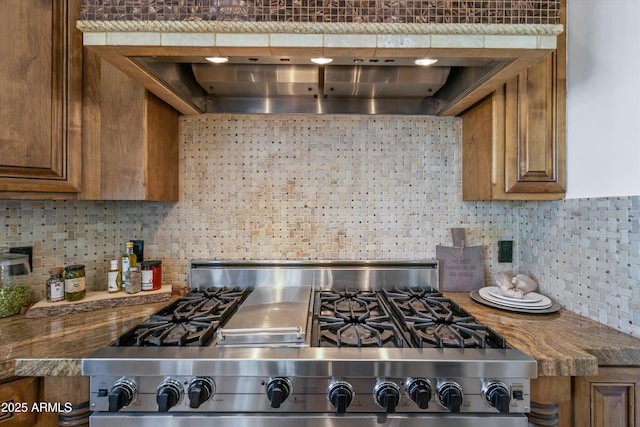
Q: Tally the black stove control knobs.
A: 9